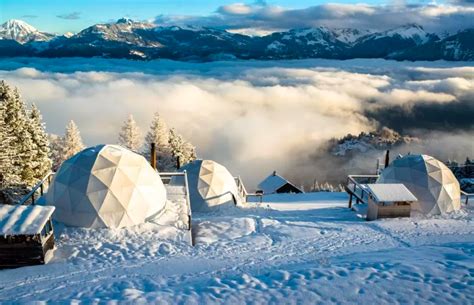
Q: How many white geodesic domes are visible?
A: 3